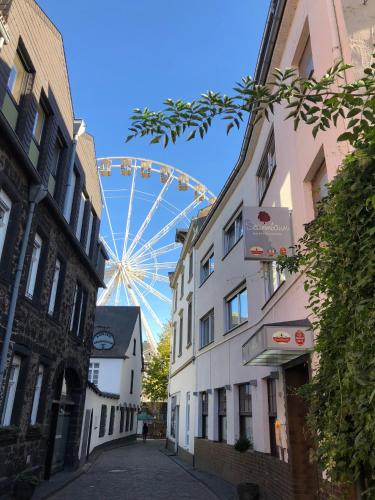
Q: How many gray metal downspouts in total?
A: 2